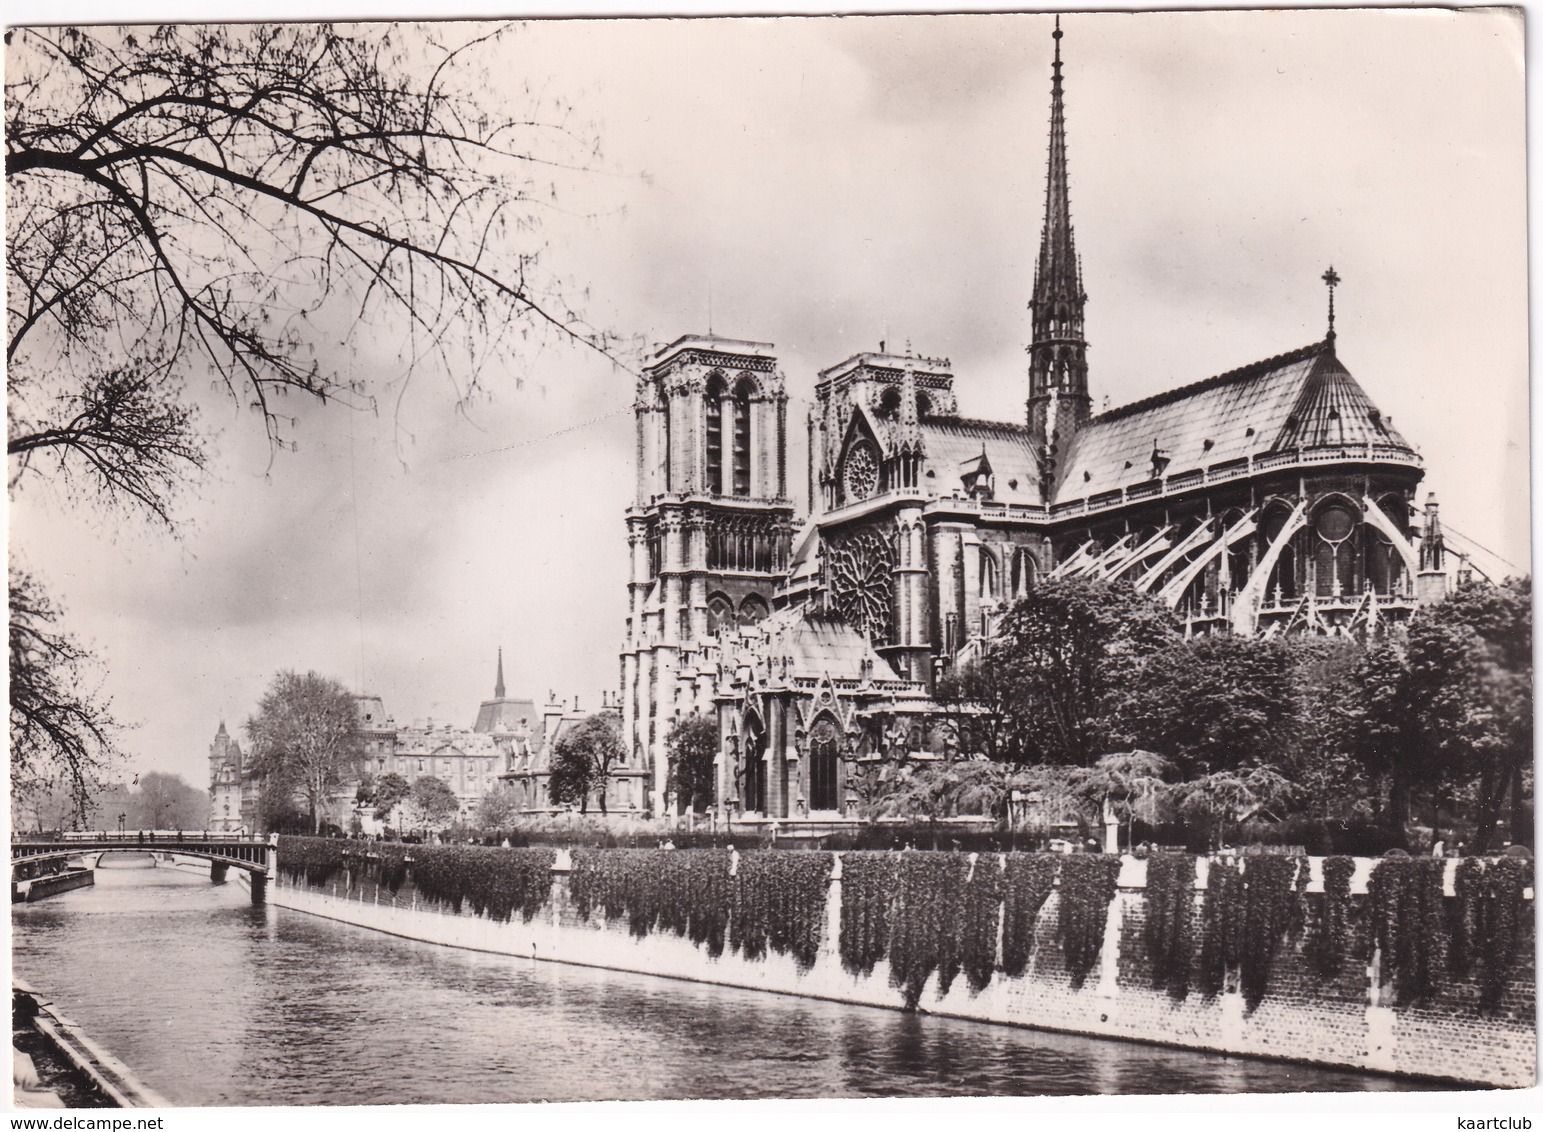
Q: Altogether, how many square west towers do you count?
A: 2